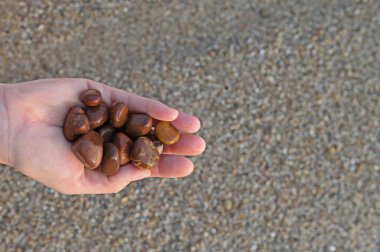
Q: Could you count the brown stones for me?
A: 11